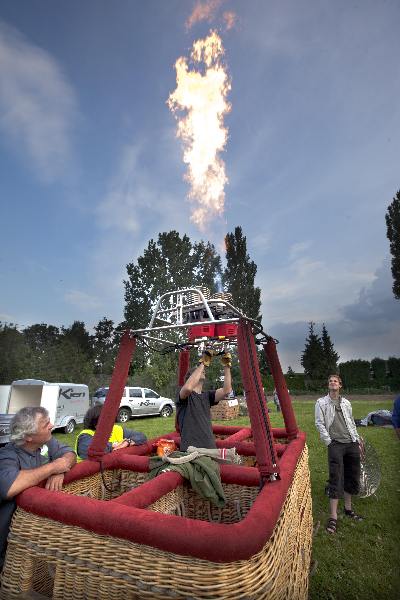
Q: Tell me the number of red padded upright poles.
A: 4